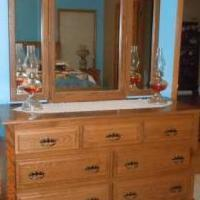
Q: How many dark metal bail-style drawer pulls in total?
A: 10